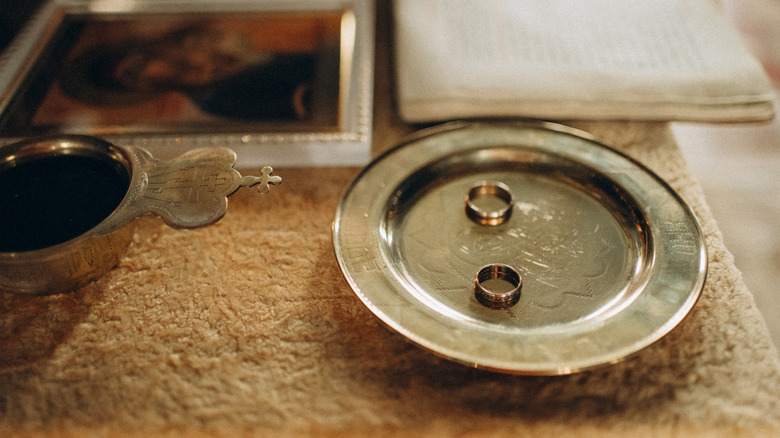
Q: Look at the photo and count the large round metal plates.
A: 1